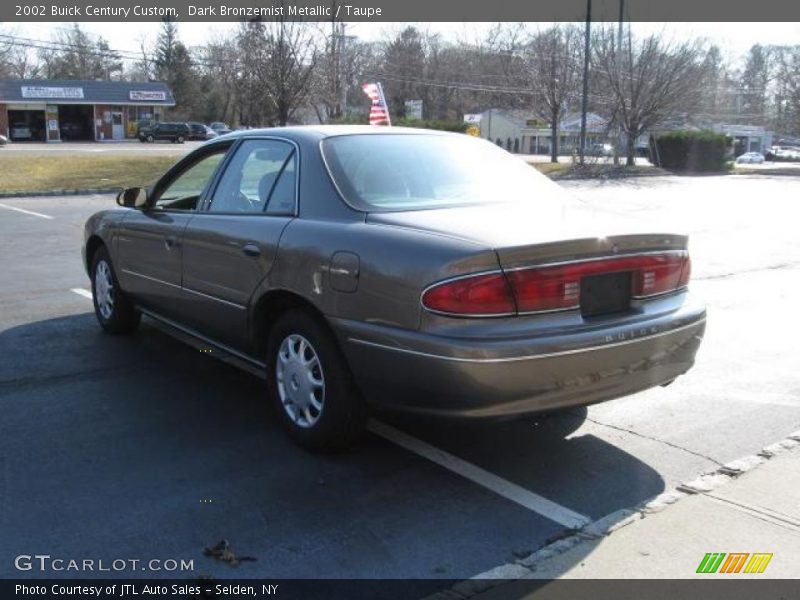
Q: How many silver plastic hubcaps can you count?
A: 2